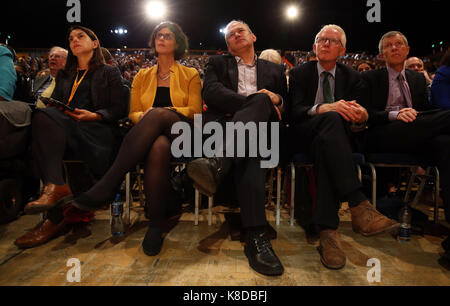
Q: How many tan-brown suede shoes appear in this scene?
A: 2